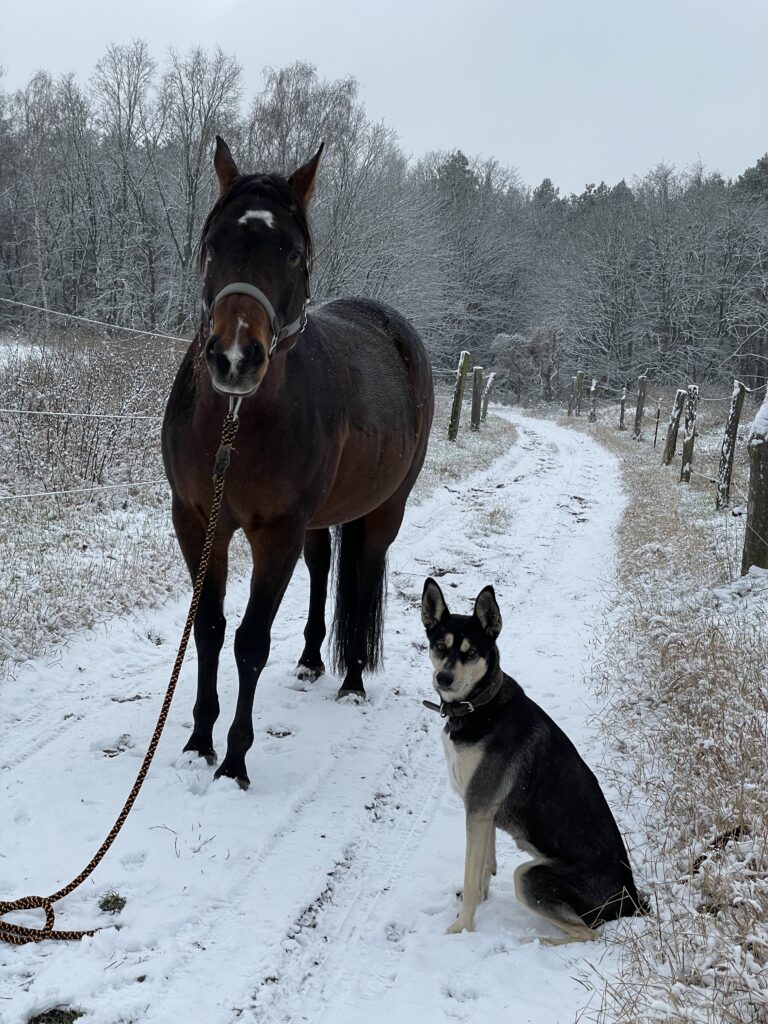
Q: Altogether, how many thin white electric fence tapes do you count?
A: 3